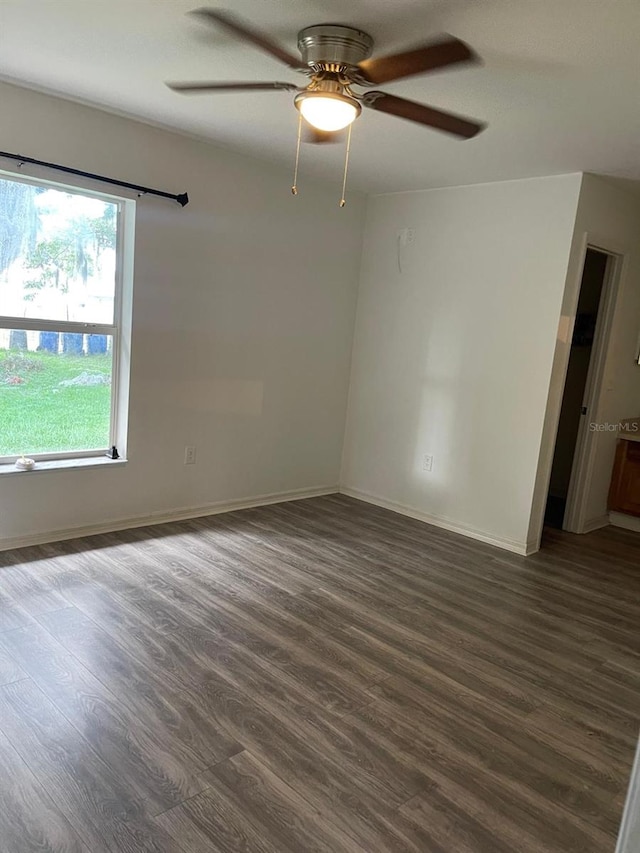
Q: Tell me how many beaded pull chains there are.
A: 2